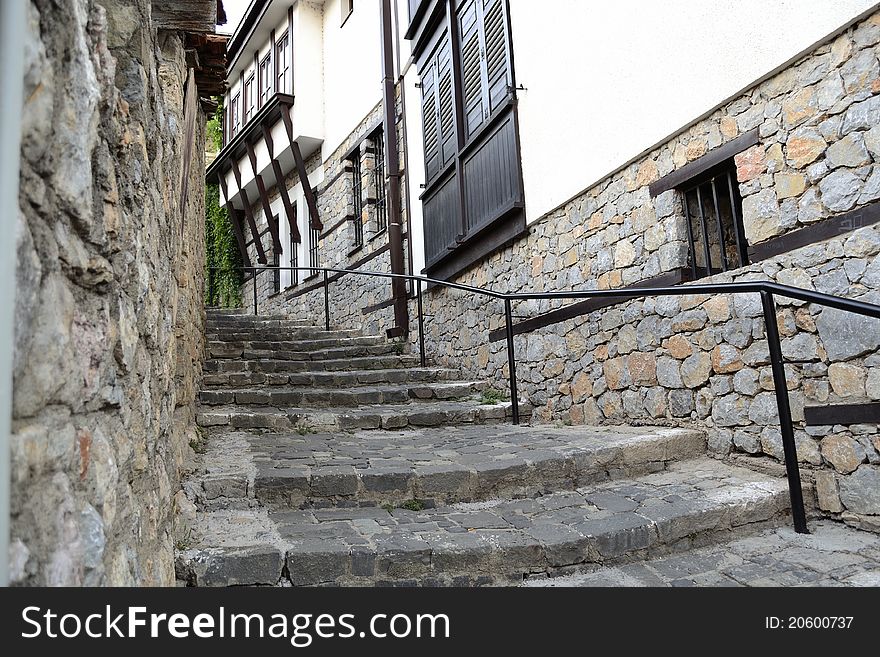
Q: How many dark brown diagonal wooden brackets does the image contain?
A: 5